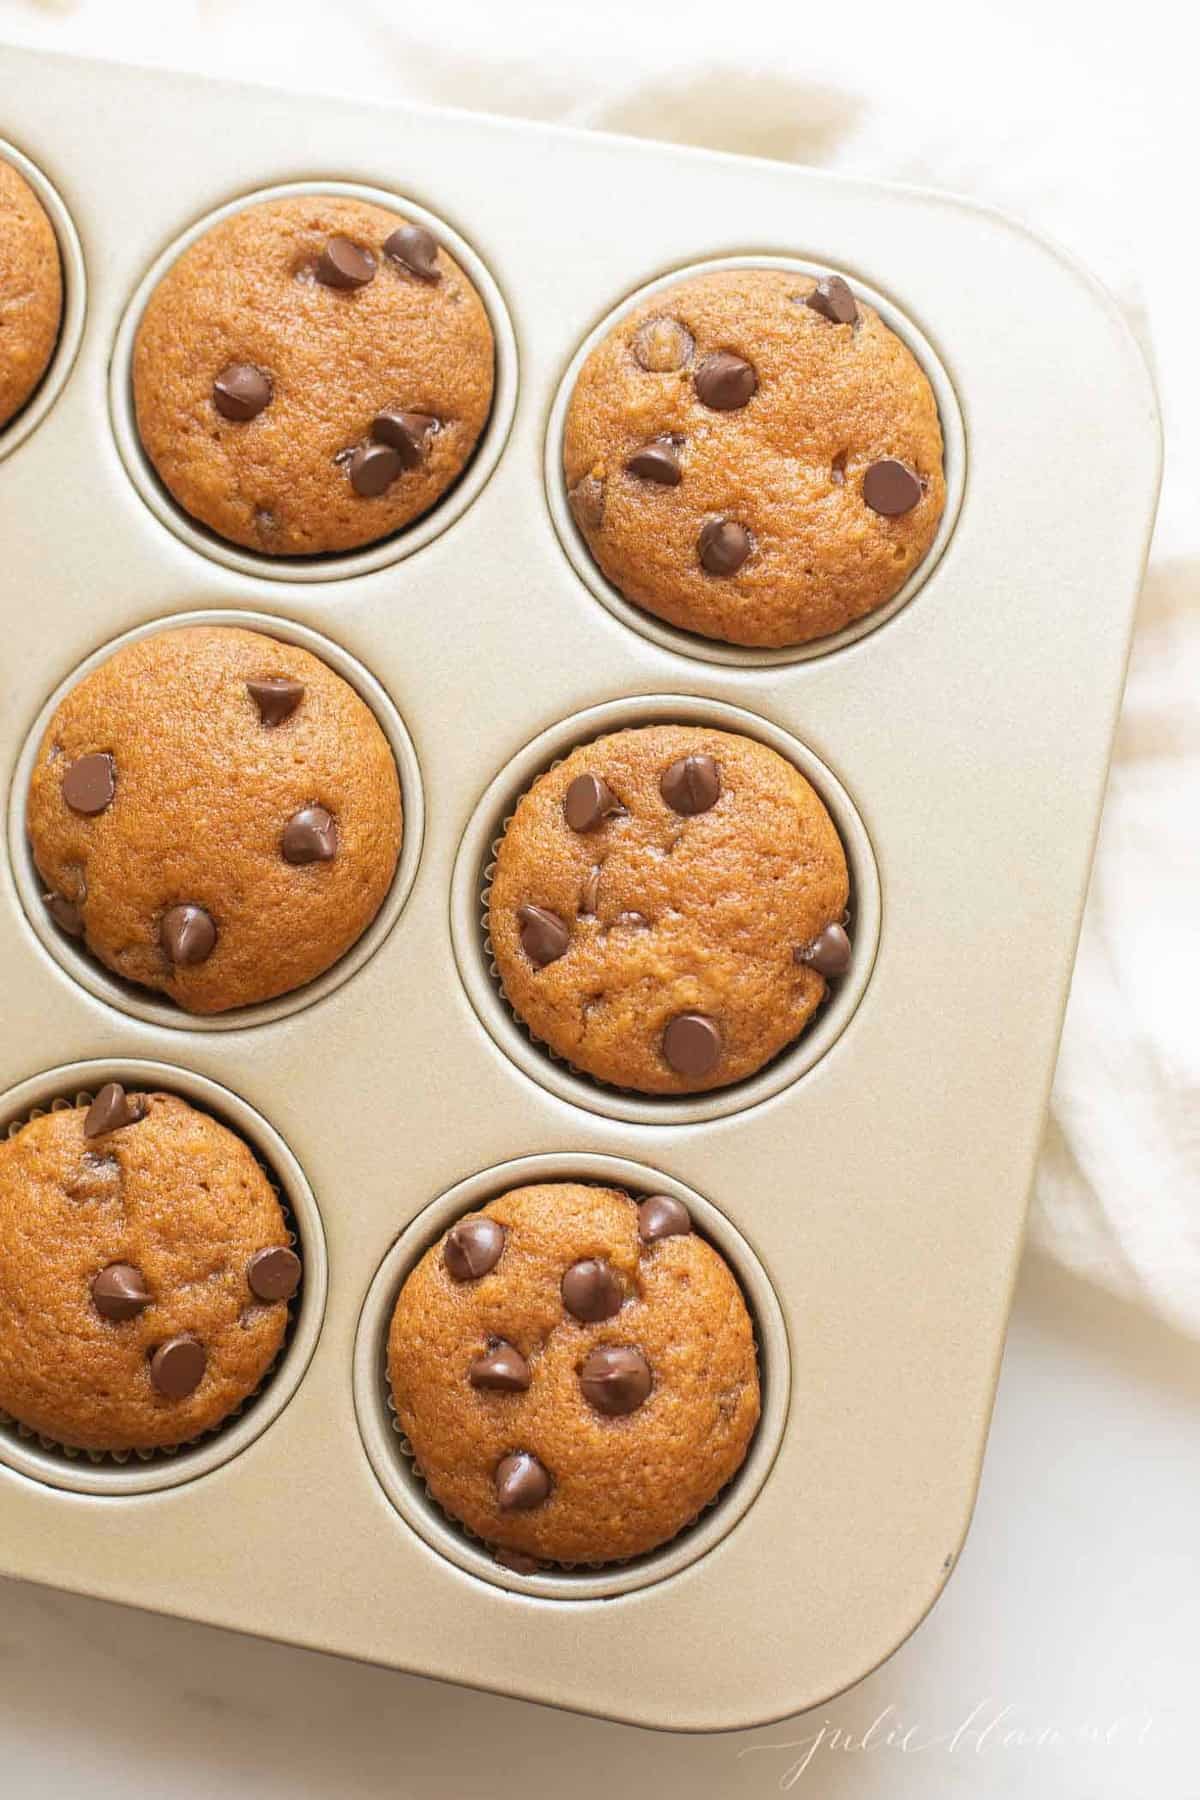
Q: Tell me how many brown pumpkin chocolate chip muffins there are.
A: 7